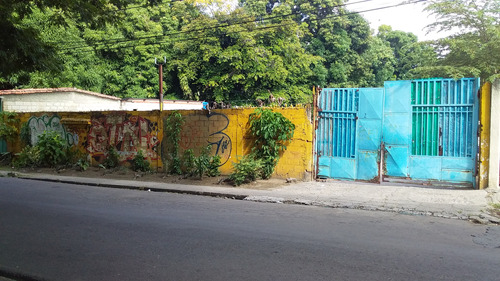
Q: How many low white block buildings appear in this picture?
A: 1